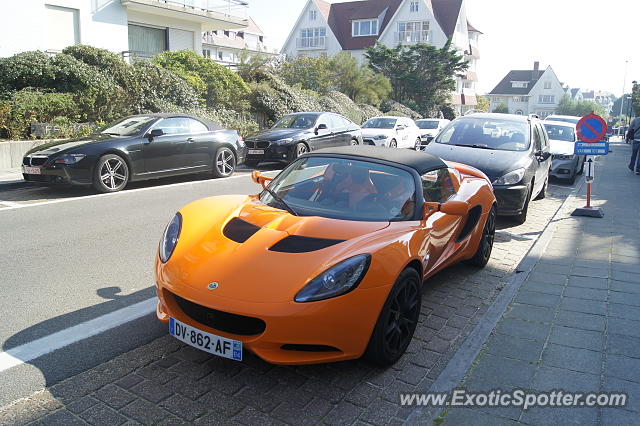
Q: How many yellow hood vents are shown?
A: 0